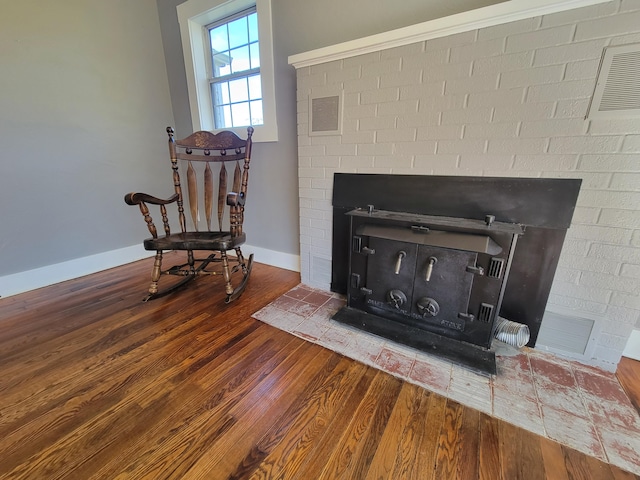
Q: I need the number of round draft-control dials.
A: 2